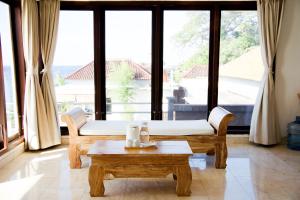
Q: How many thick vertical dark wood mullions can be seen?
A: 3